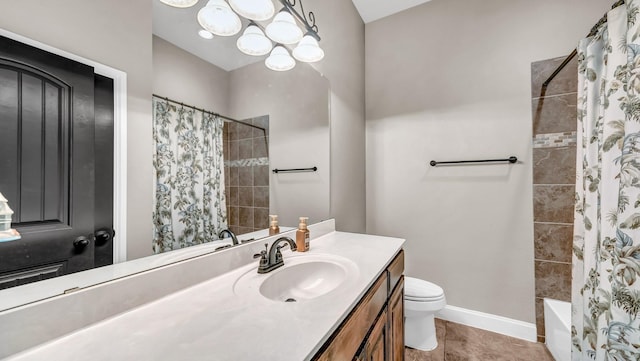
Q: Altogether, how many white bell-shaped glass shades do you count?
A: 7